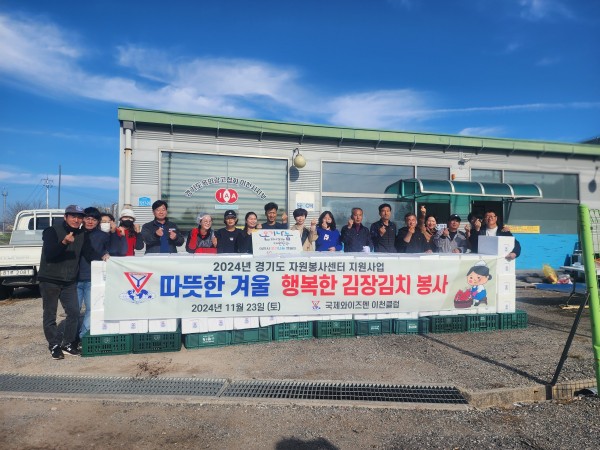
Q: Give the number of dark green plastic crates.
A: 11